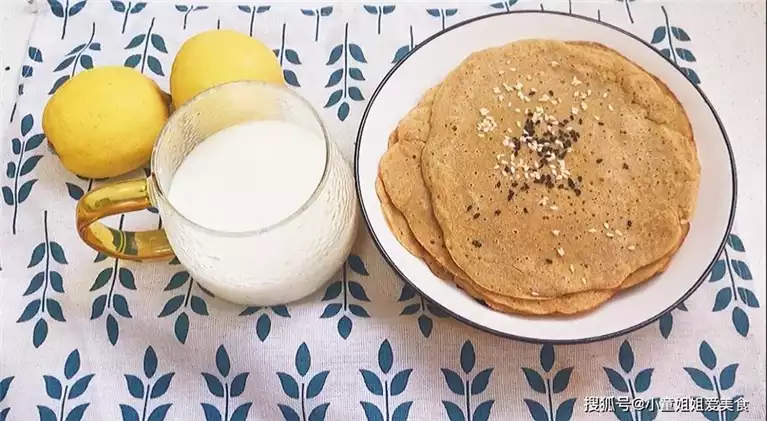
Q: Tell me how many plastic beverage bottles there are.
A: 0